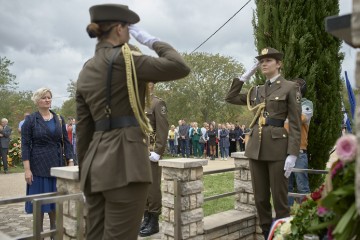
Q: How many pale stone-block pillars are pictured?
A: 3